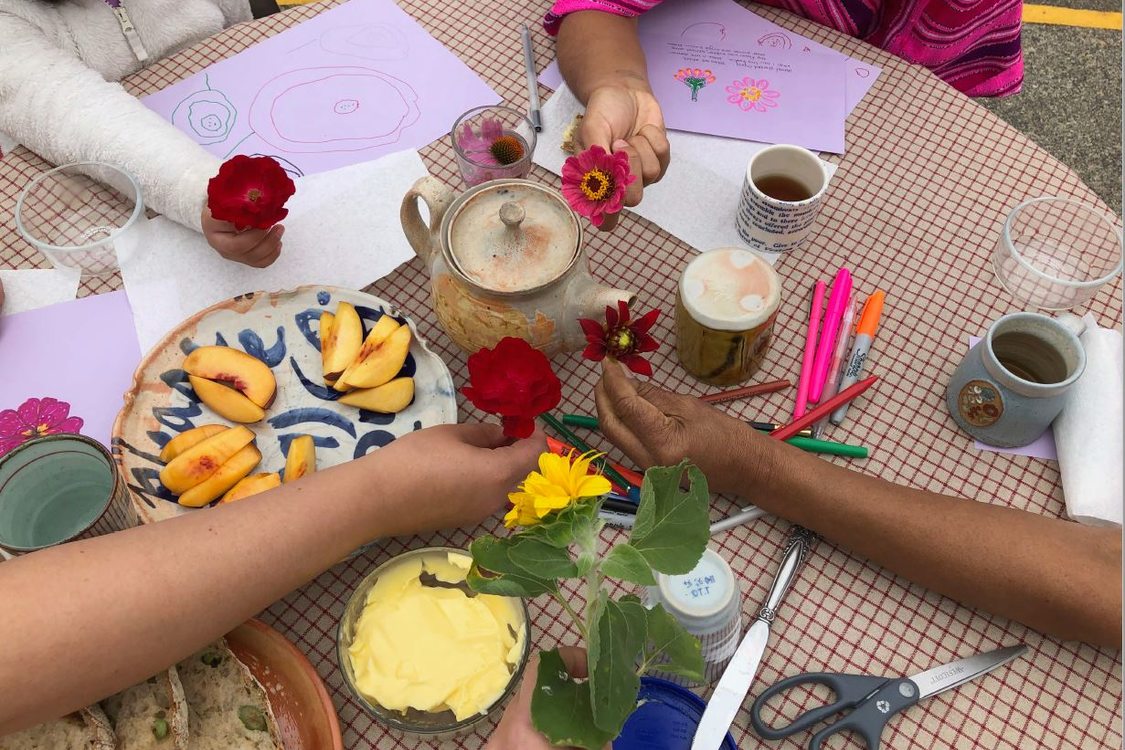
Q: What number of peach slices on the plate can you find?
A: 12